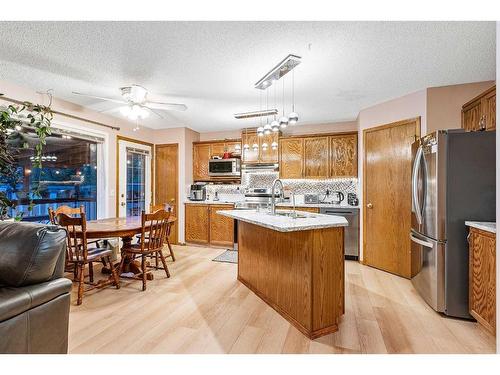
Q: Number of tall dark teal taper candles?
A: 0